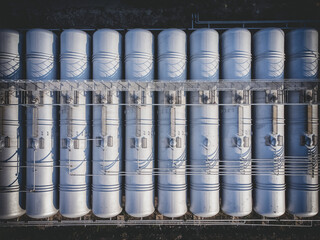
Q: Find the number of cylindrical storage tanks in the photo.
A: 10